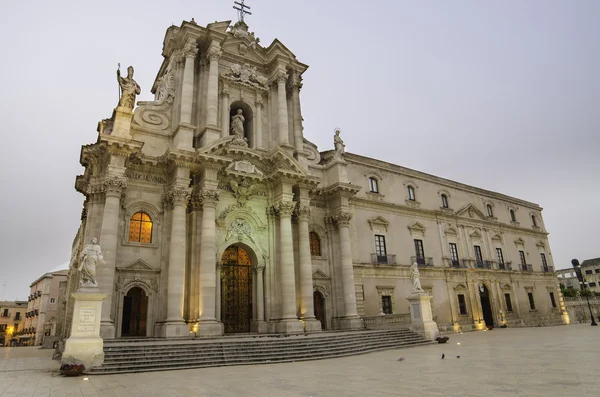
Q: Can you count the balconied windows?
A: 7